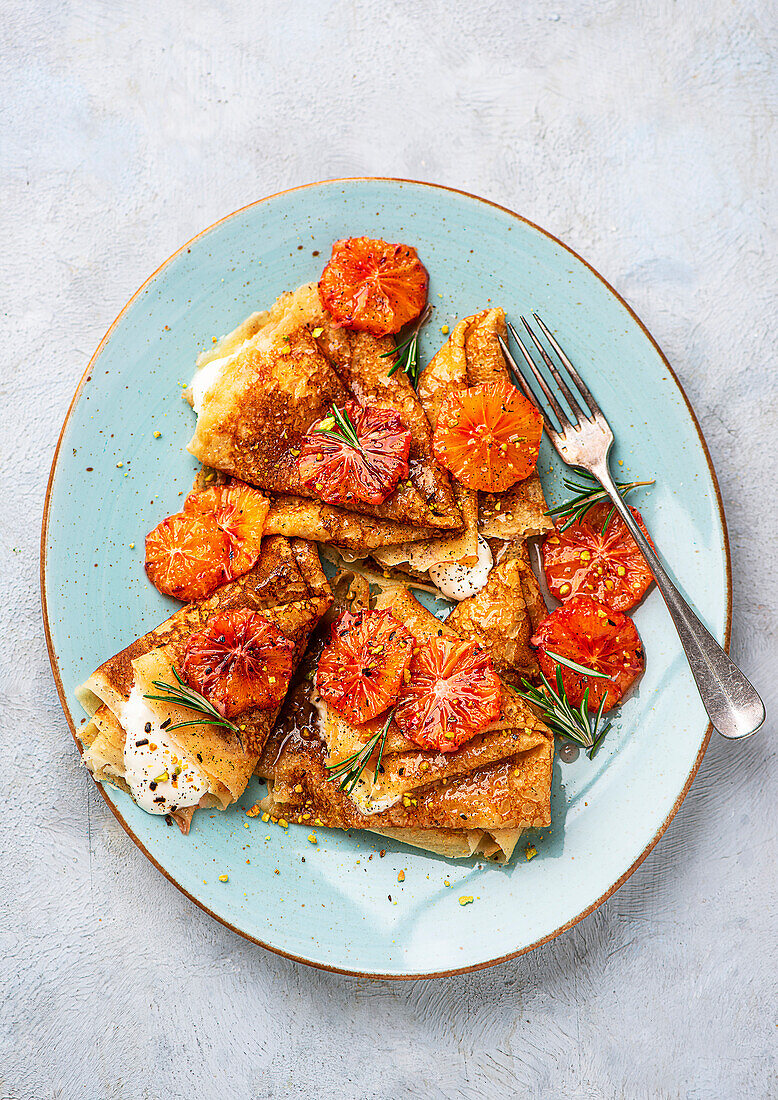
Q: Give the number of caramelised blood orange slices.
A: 10